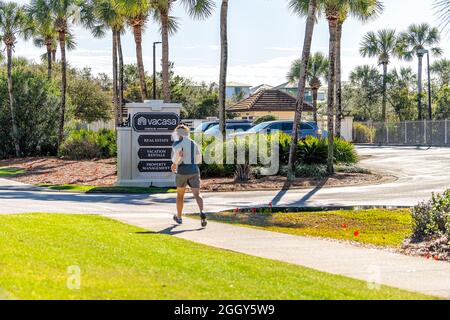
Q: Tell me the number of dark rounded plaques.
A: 4